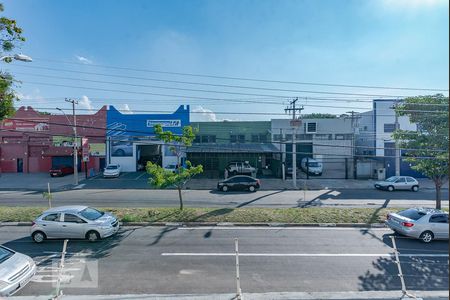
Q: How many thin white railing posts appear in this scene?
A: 3